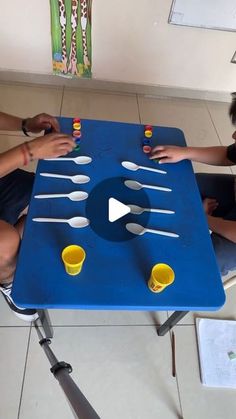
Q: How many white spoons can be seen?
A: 8